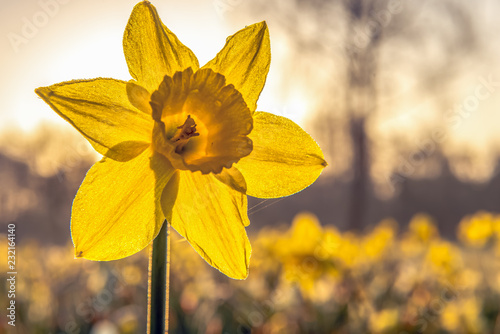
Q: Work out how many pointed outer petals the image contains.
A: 6